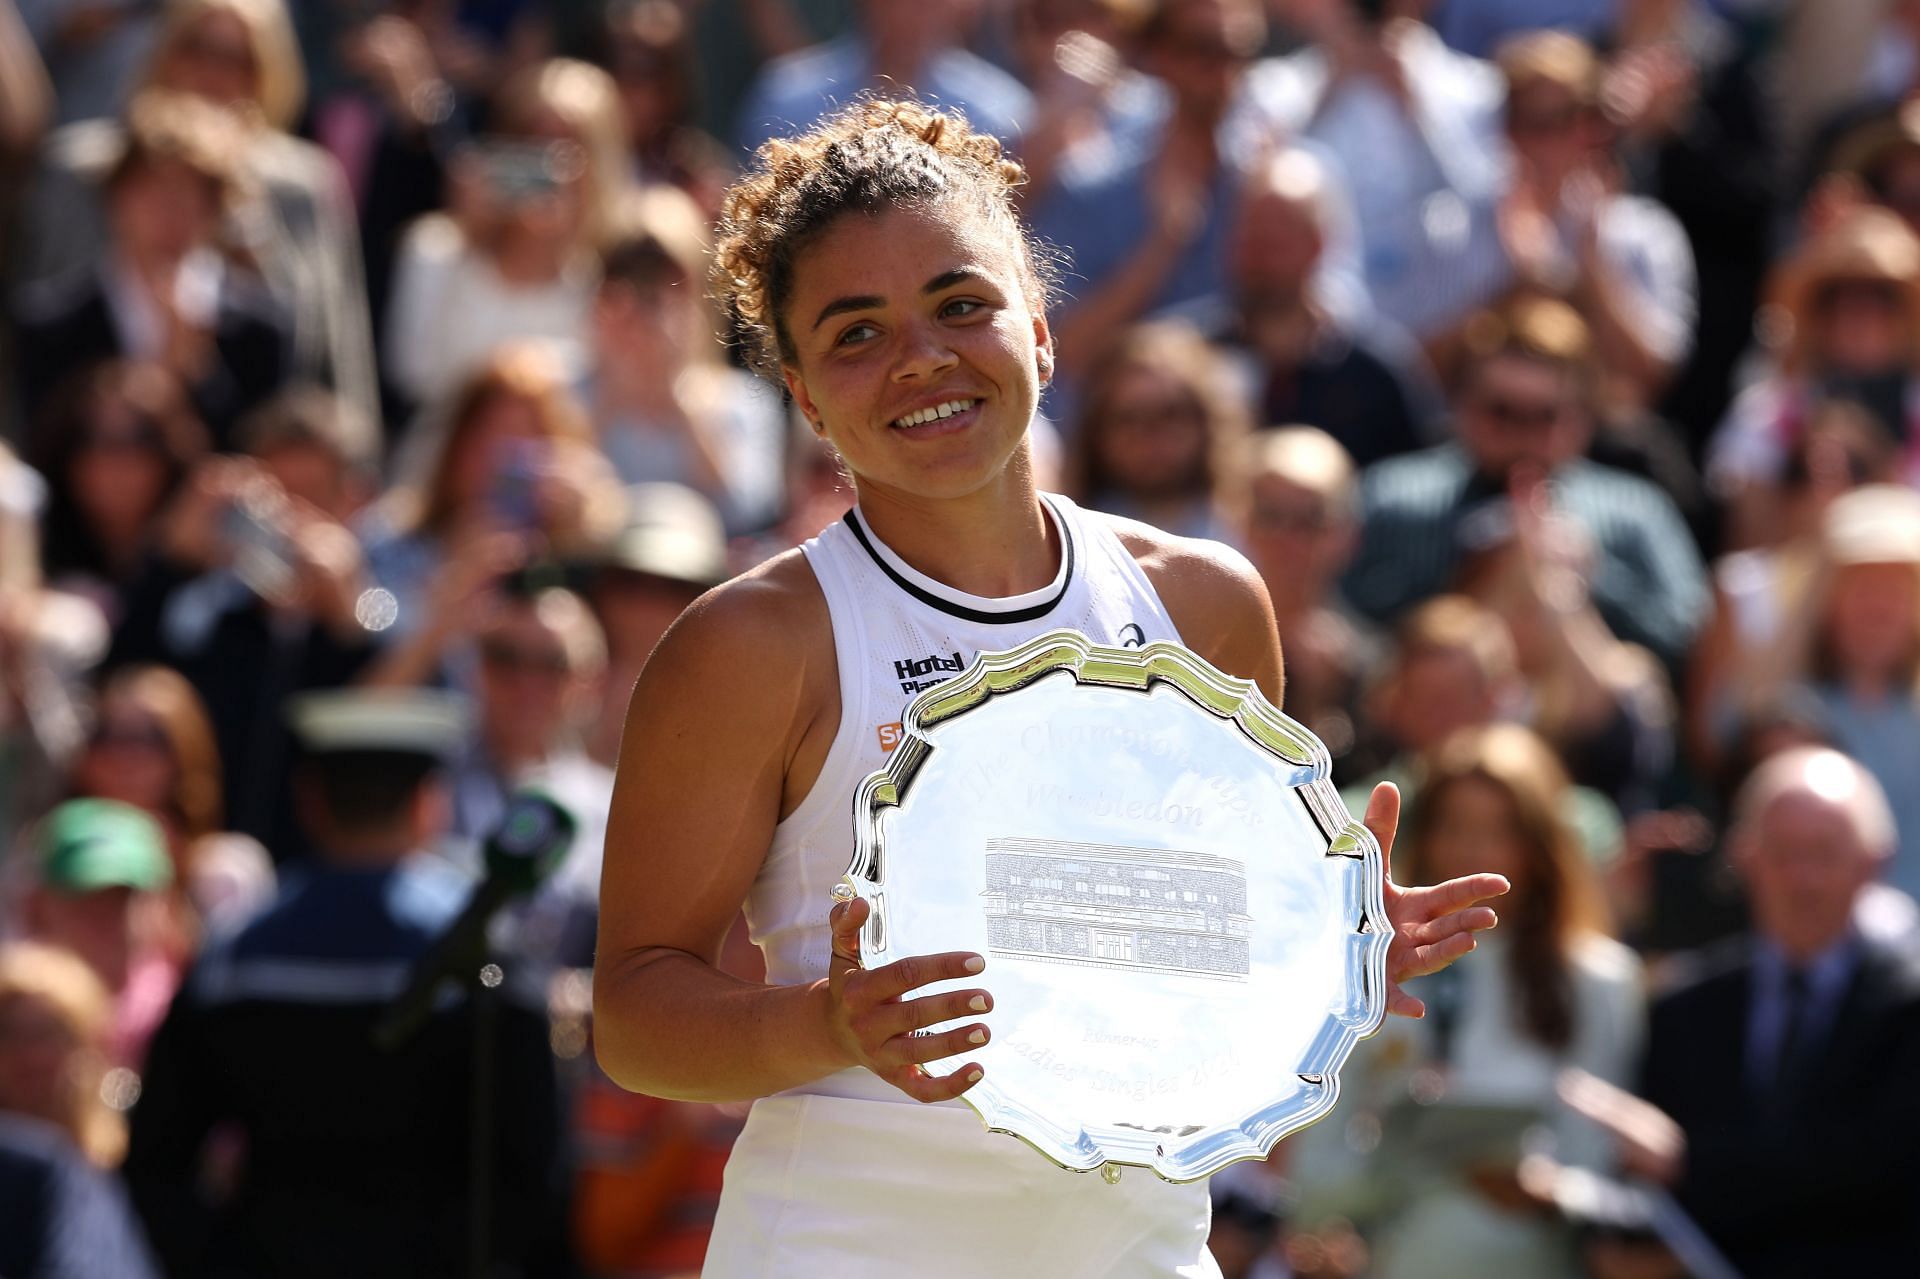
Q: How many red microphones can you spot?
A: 0